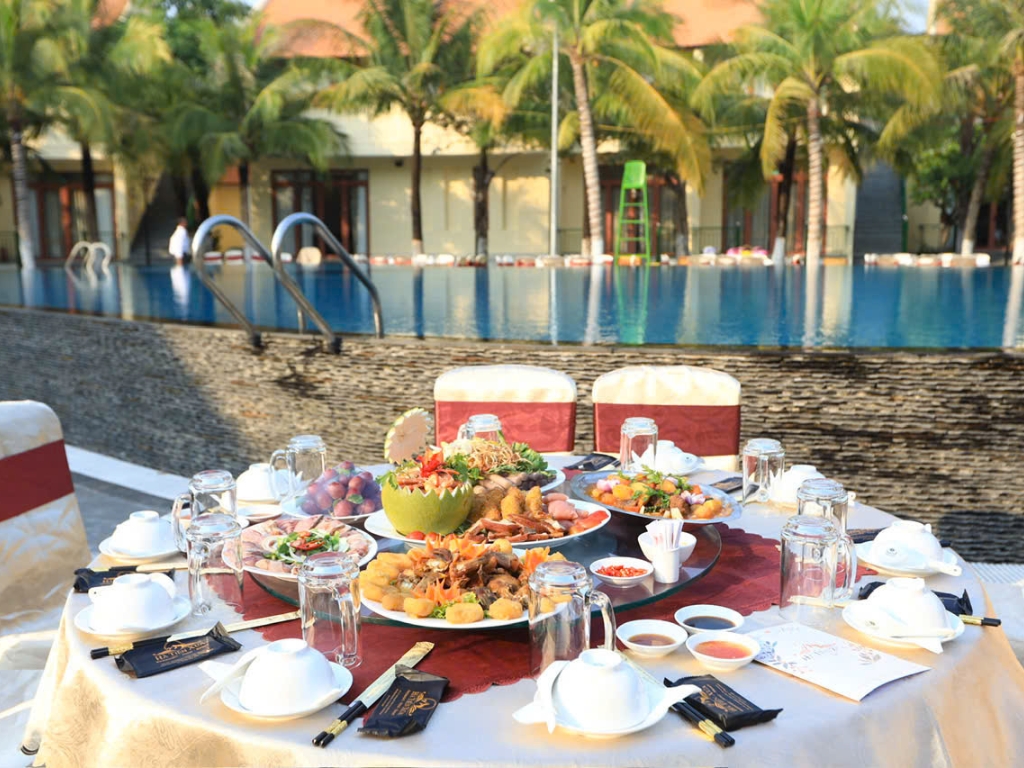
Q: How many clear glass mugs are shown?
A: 10